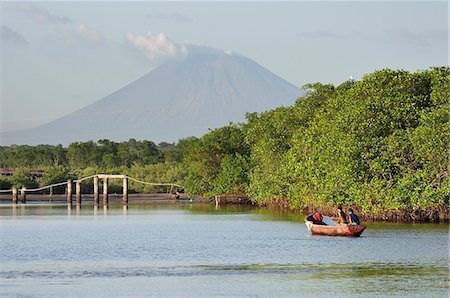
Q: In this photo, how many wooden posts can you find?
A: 7